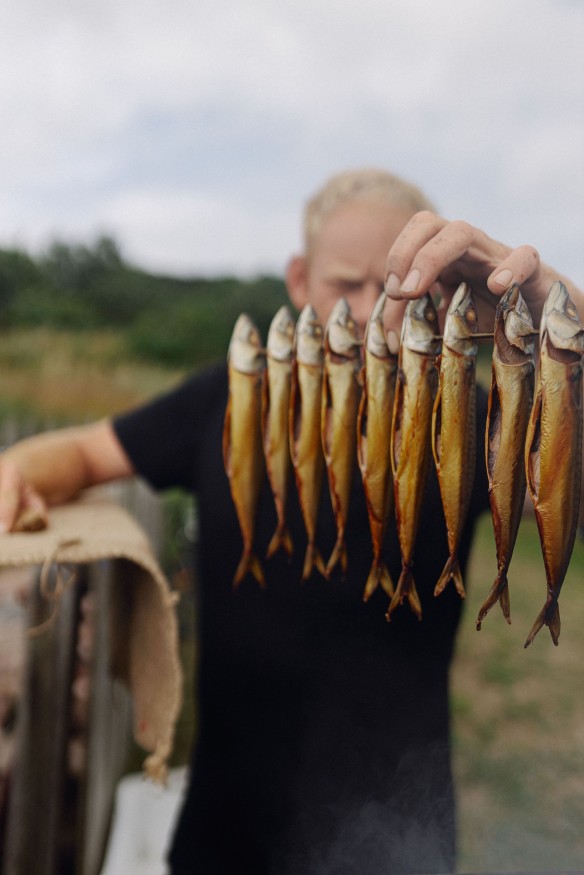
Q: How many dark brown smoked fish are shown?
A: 9